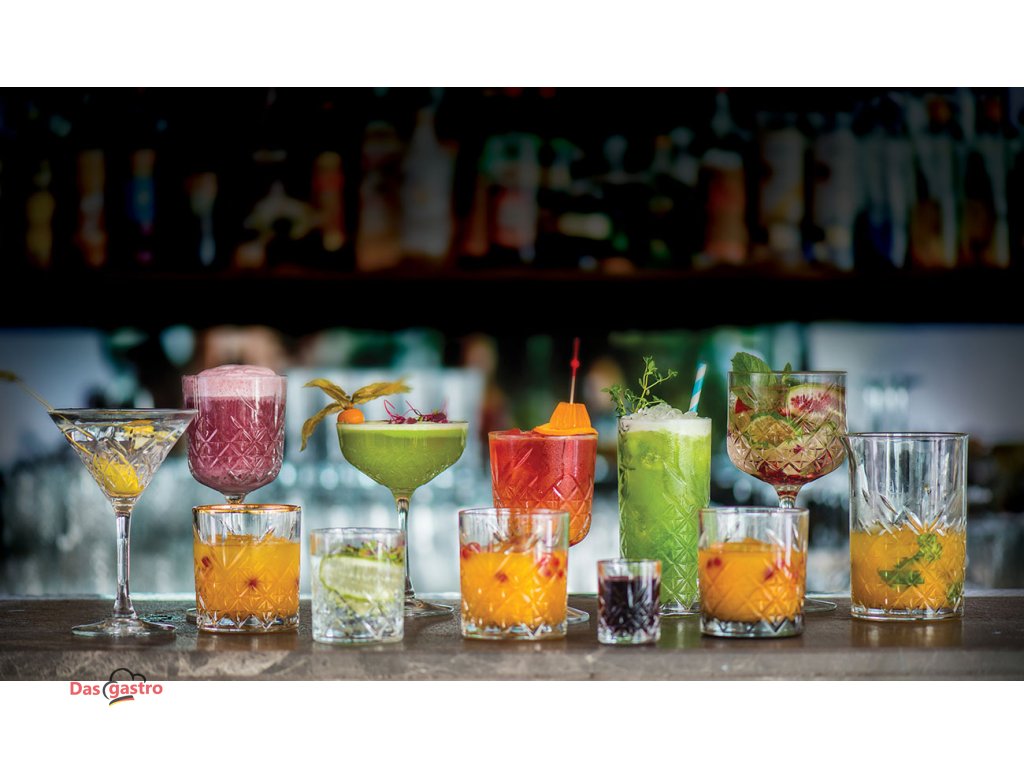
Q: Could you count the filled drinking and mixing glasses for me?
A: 12